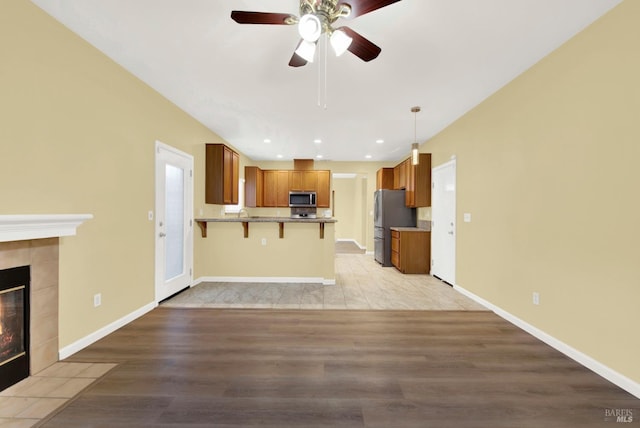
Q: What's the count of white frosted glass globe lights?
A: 3